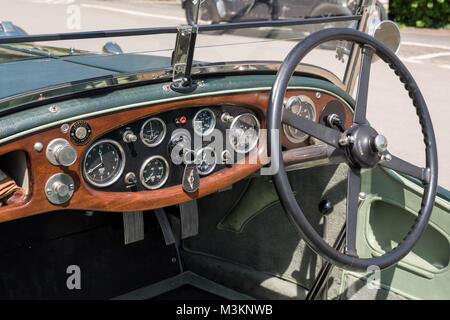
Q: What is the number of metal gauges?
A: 7